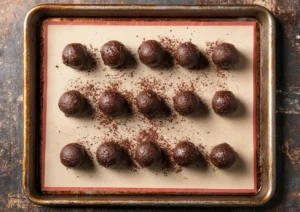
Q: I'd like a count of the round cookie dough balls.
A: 15